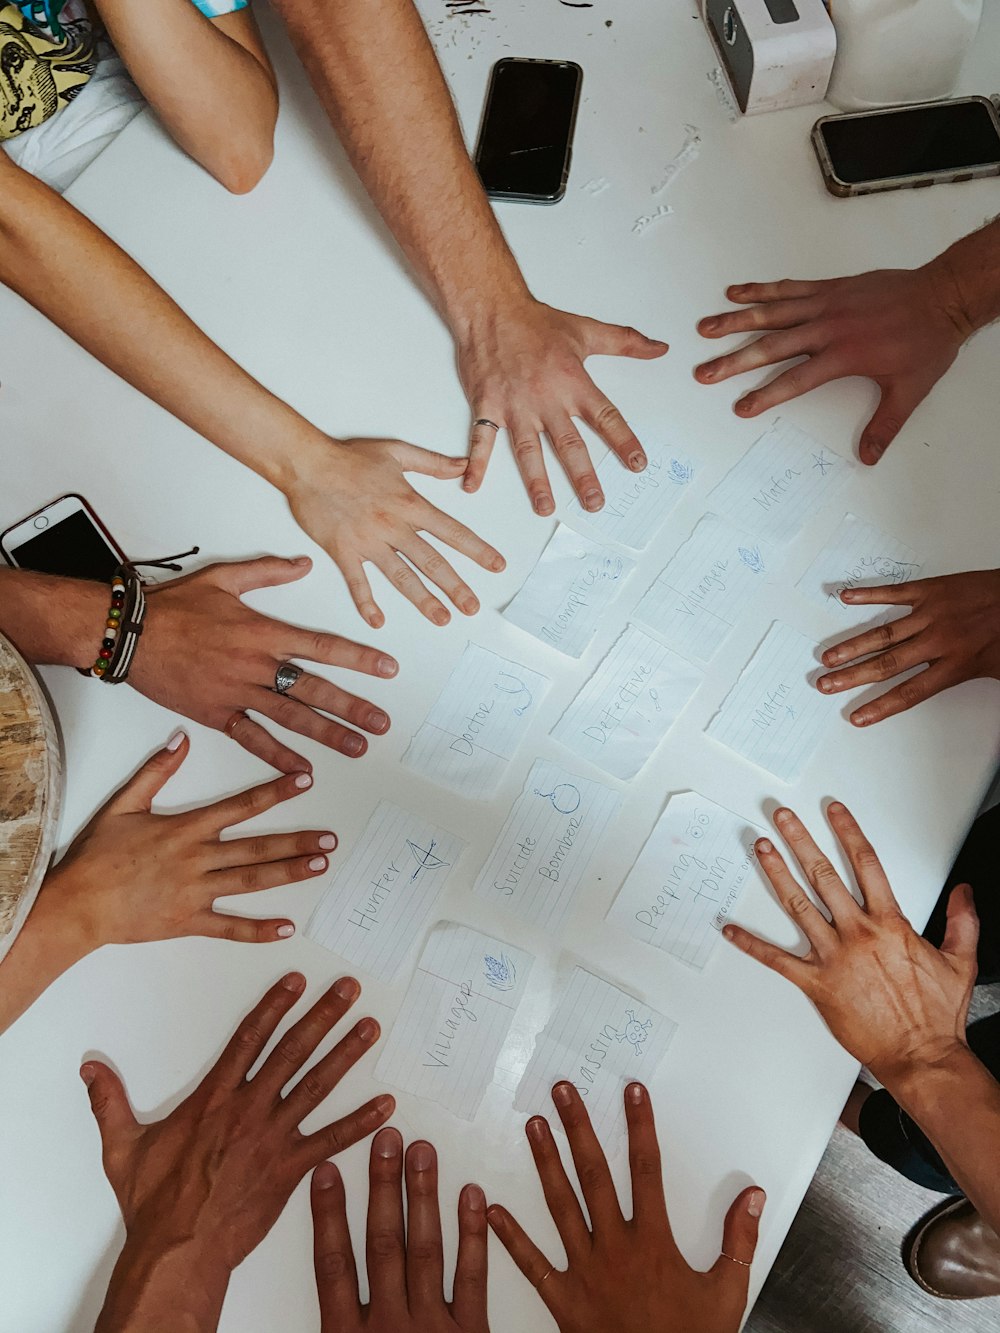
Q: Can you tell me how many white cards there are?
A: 13